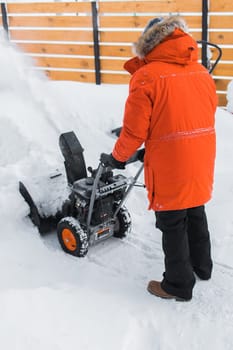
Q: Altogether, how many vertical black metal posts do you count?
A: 3